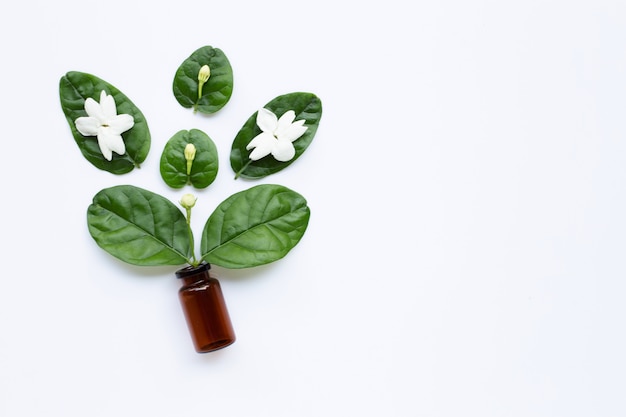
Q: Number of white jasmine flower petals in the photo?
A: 14